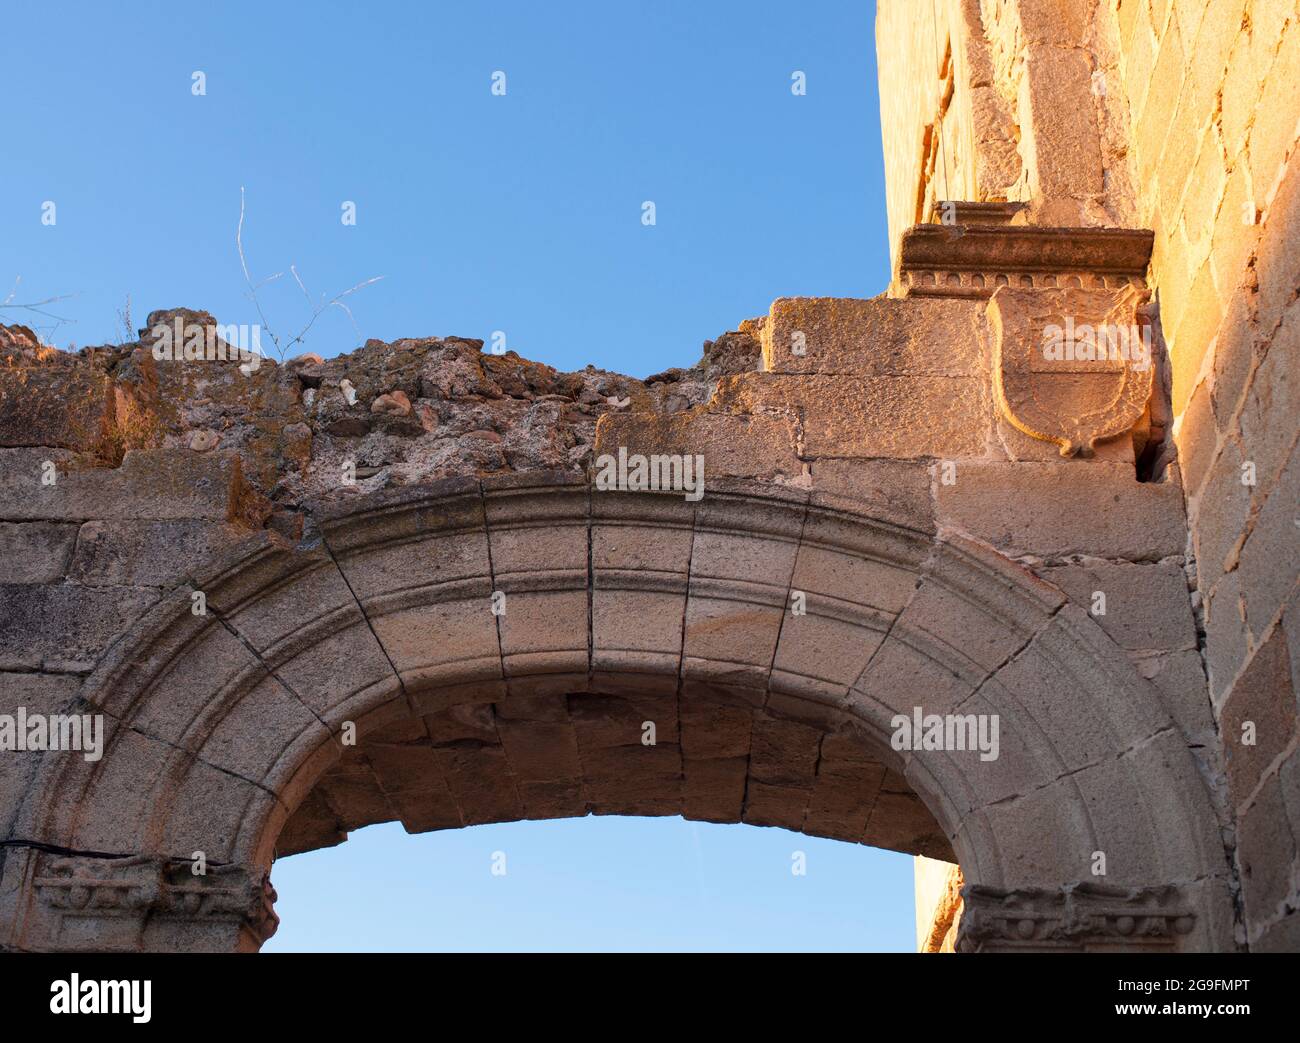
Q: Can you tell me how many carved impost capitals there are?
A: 2